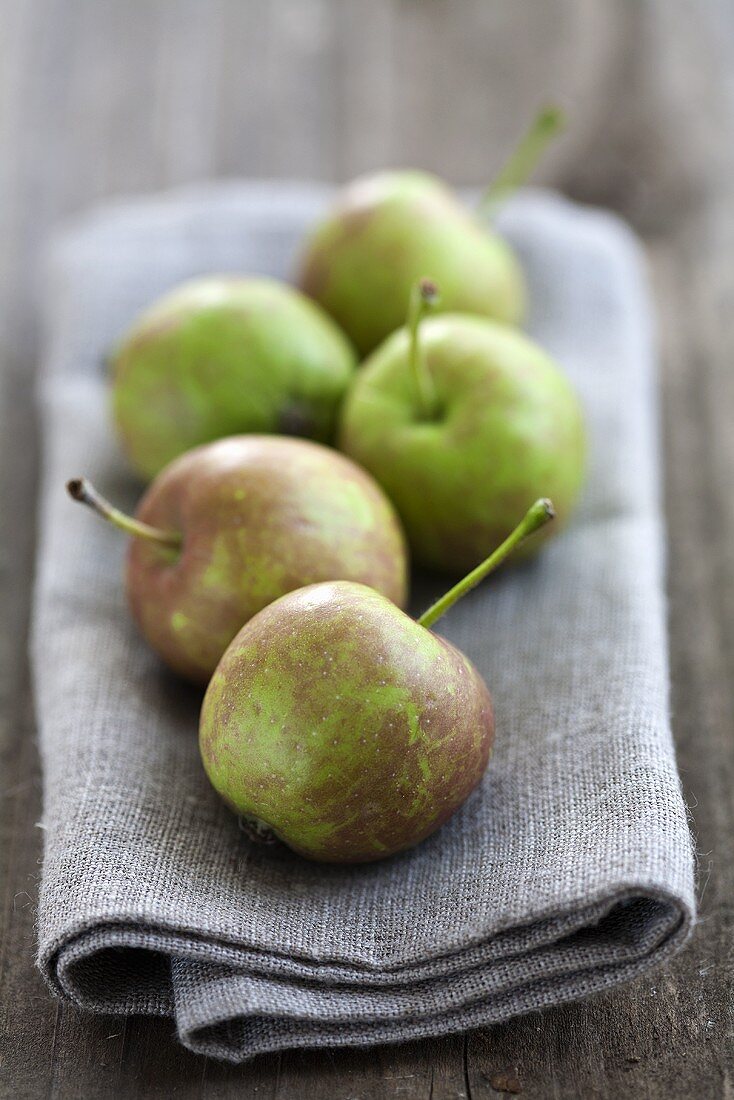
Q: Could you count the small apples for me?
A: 5